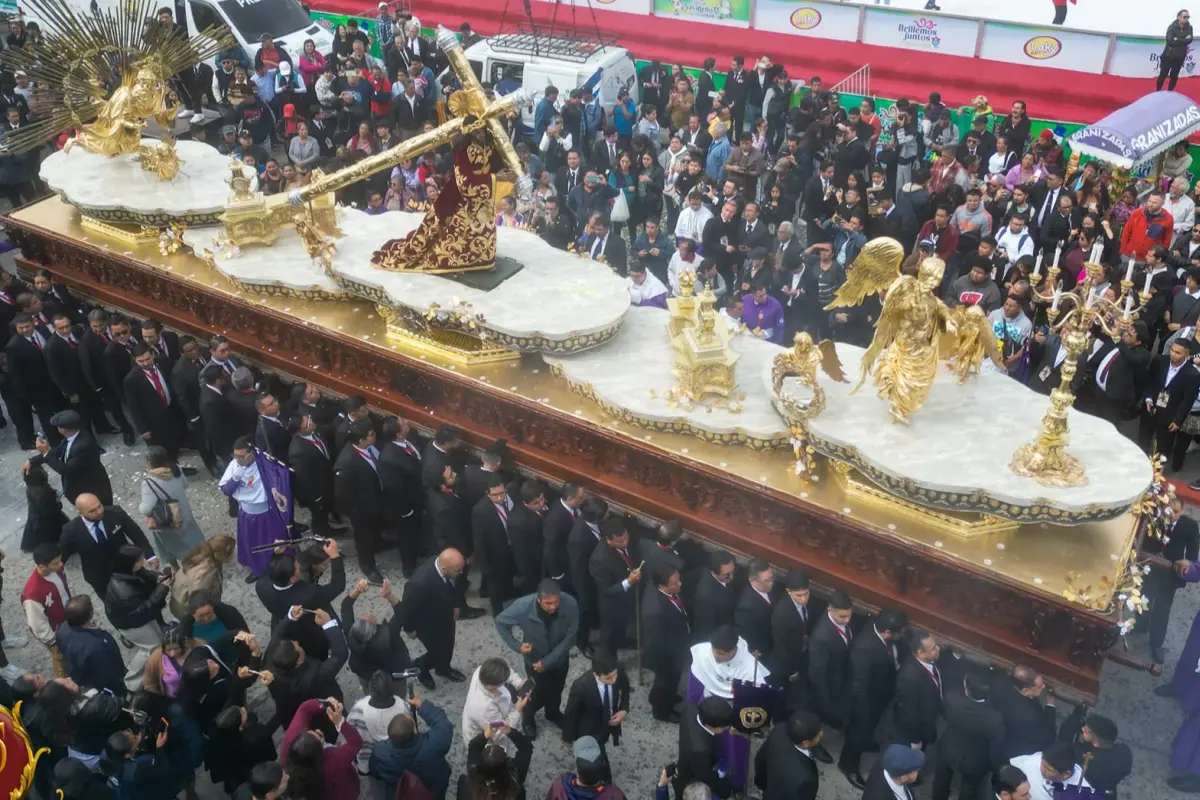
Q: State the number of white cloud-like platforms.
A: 5